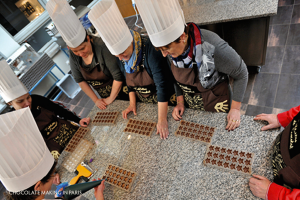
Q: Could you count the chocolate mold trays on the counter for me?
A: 7